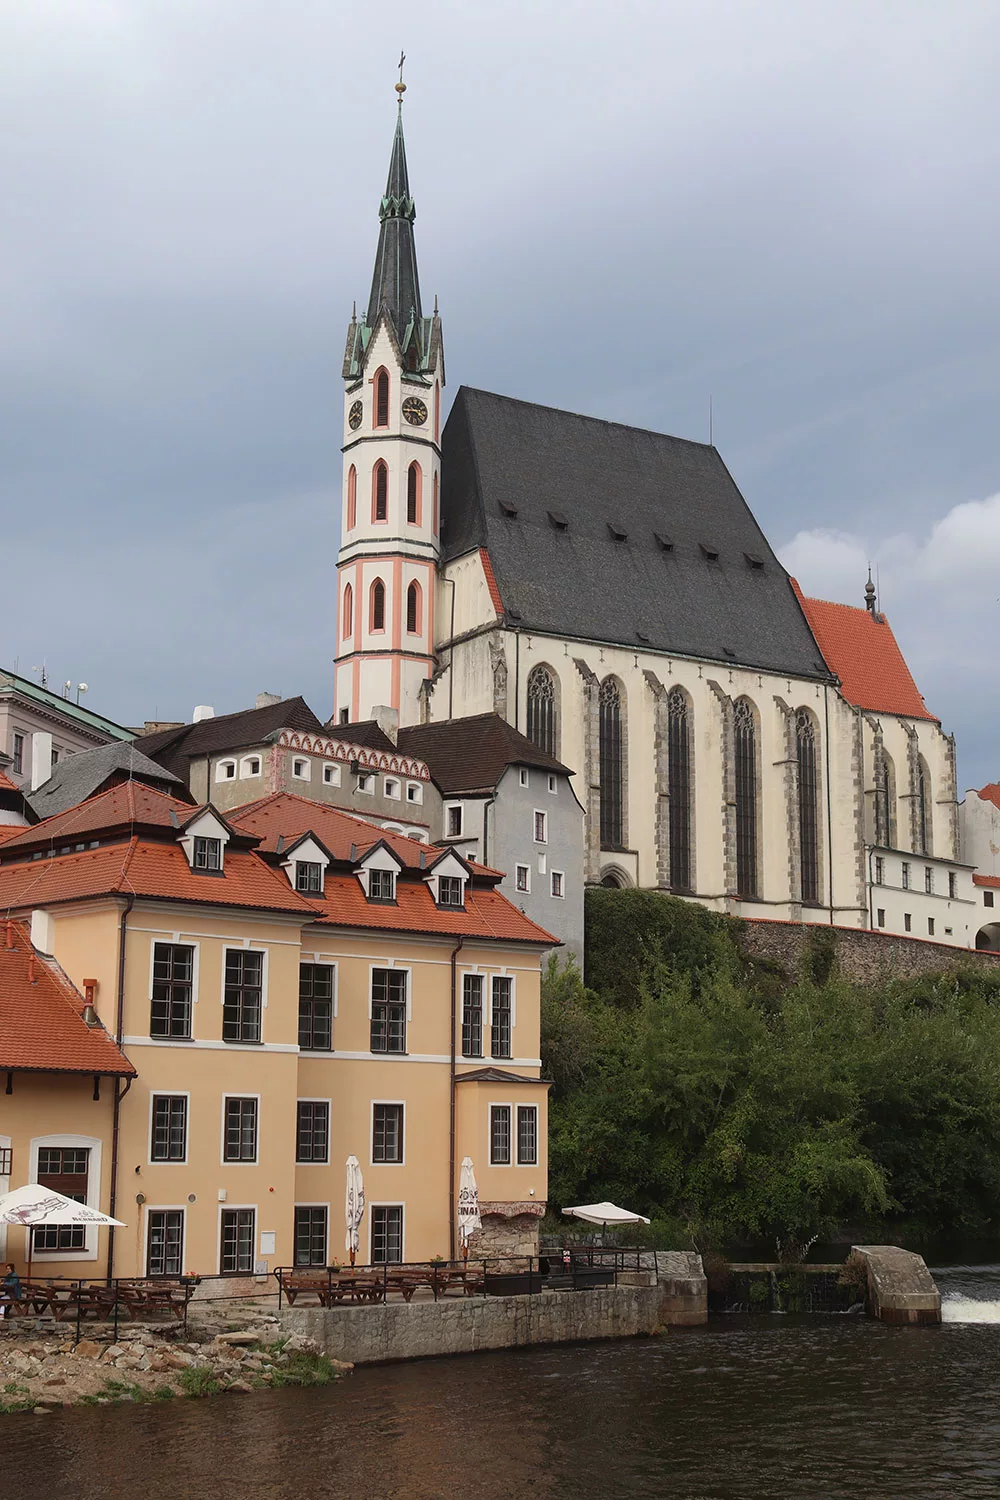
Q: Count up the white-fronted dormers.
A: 4